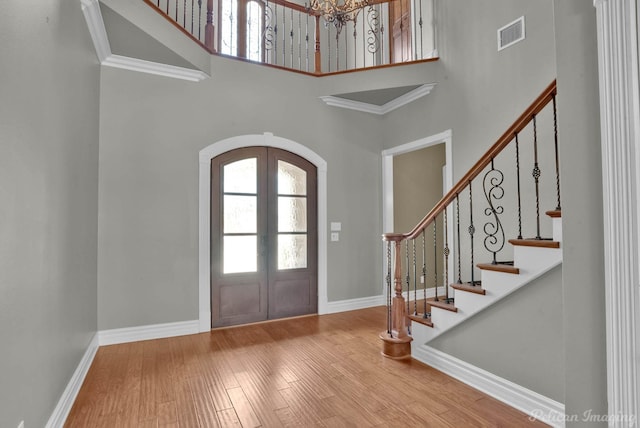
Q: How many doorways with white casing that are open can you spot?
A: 1